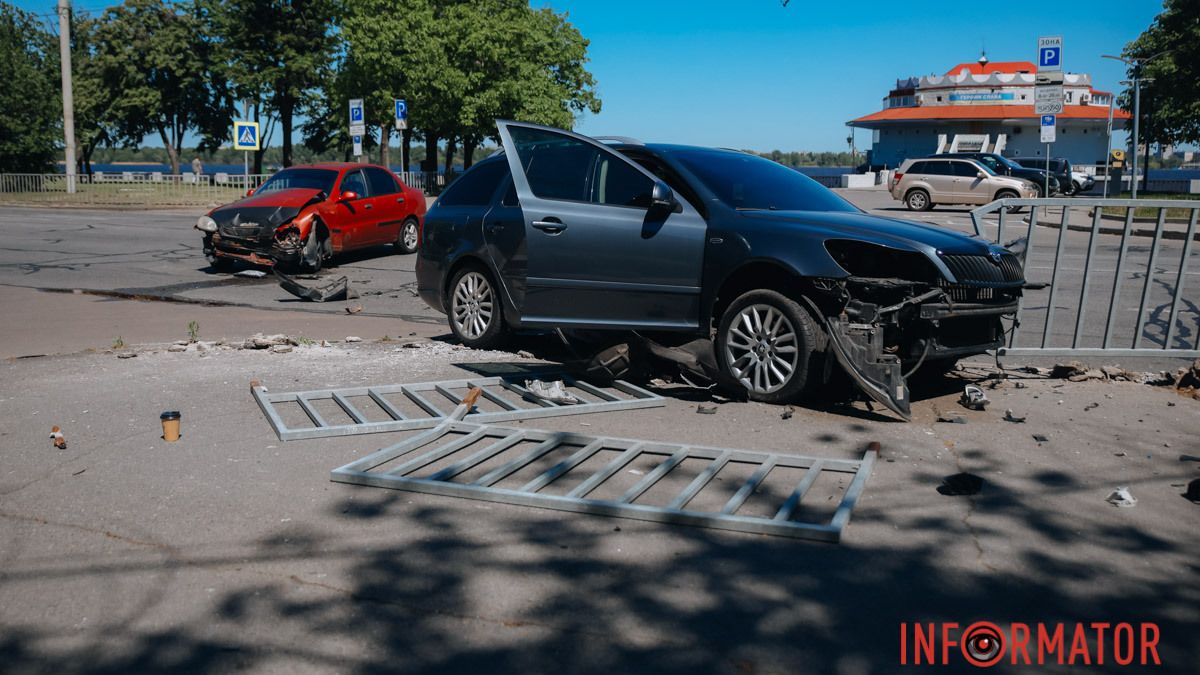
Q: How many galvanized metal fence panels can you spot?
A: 3